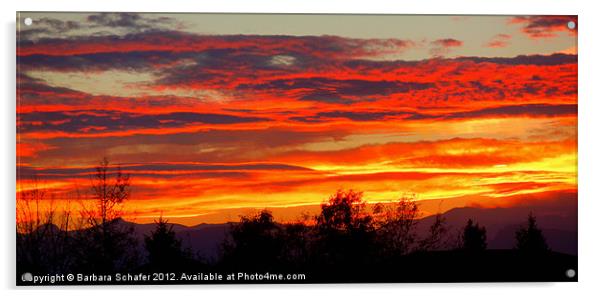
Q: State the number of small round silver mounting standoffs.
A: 4